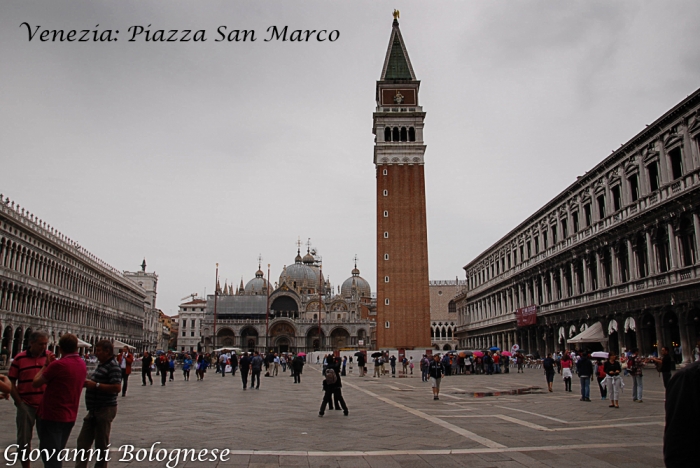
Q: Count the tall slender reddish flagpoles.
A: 3